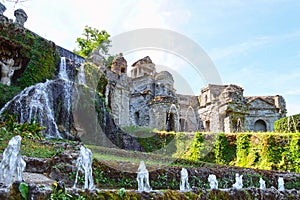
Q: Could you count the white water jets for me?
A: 8